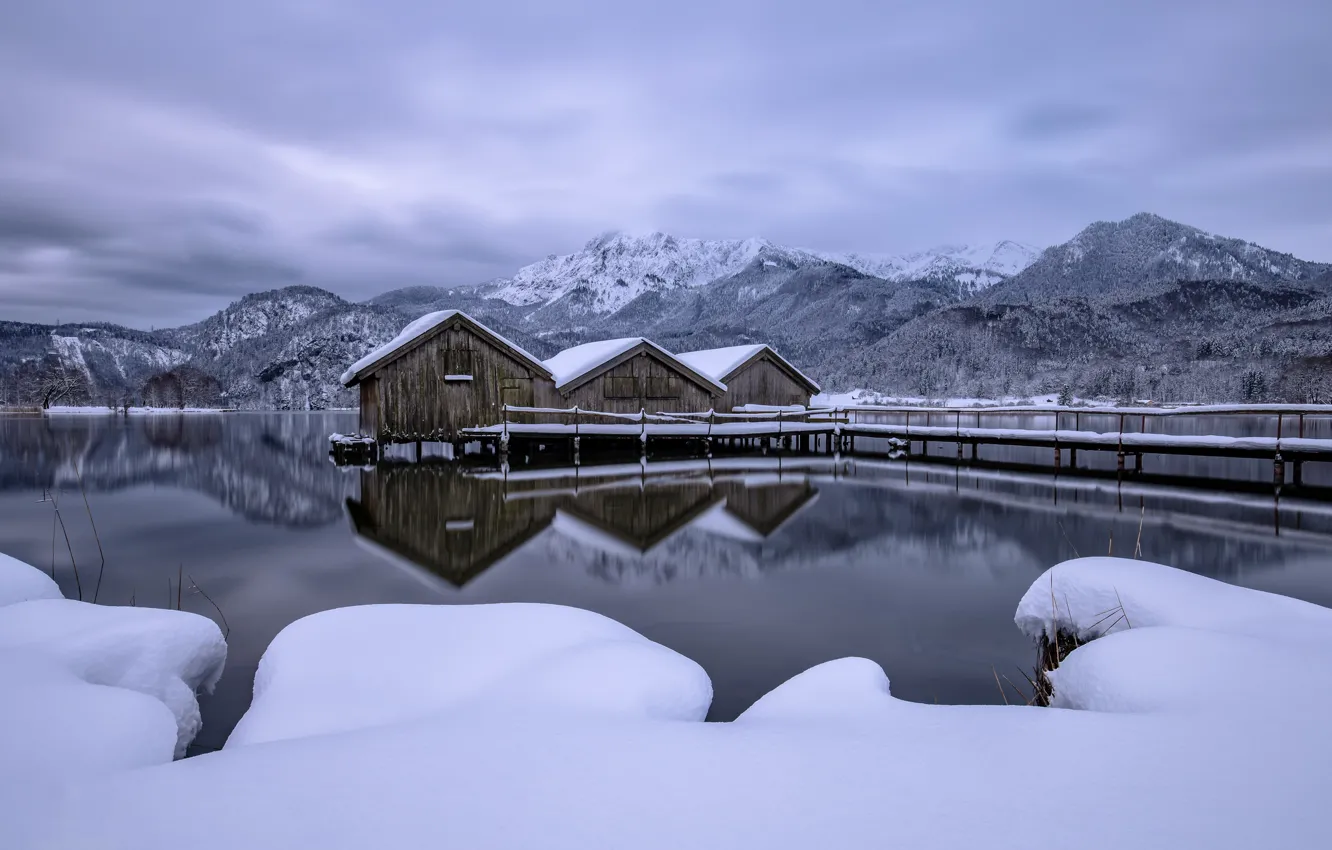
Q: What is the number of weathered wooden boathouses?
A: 3